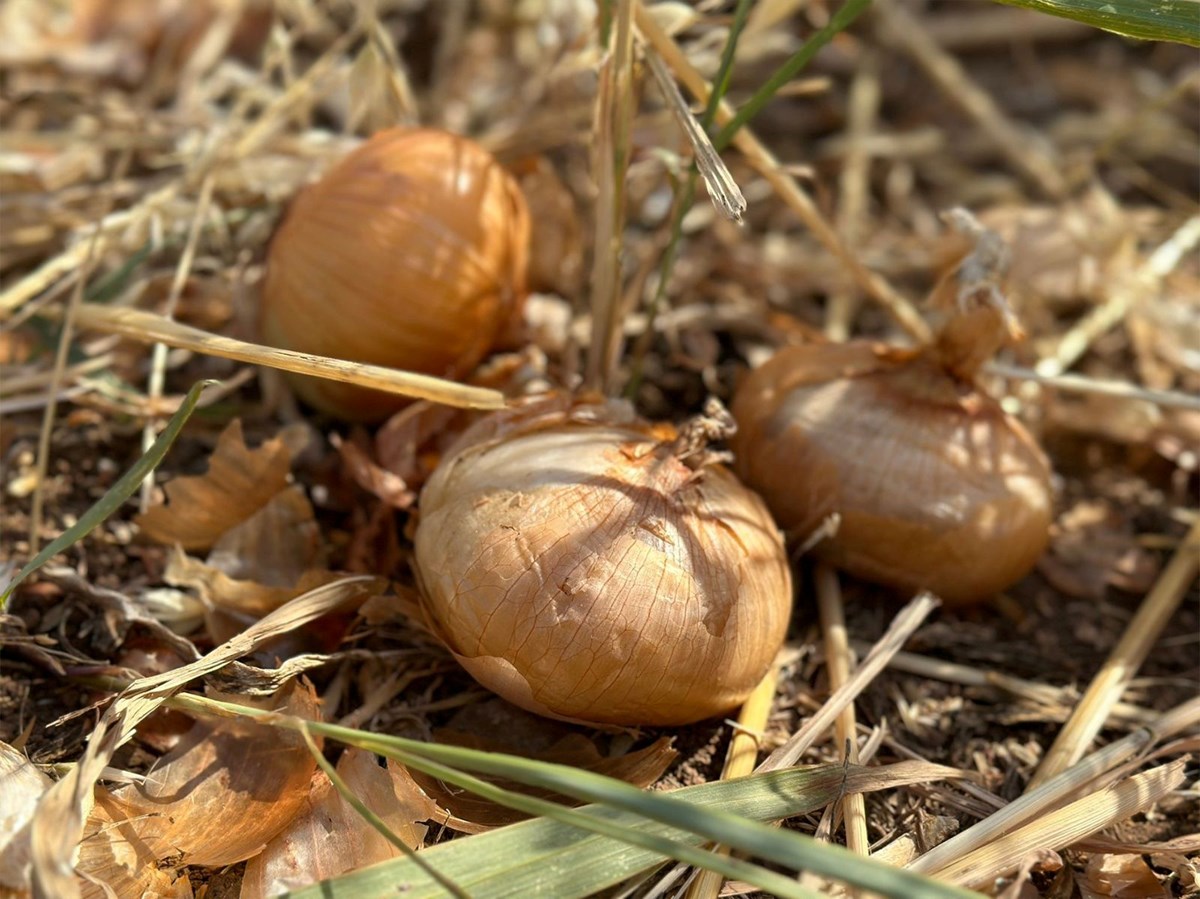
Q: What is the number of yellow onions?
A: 3